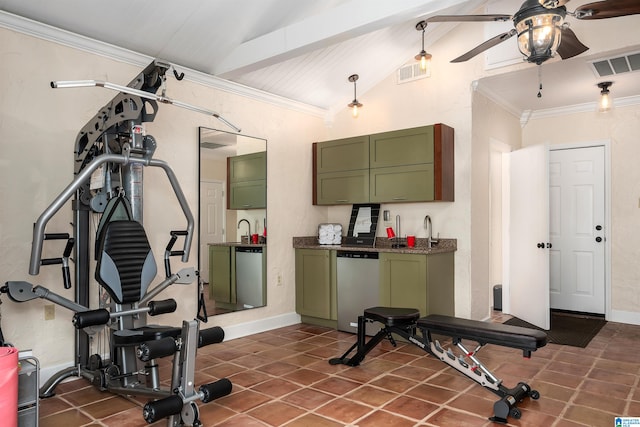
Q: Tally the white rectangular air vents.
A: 2